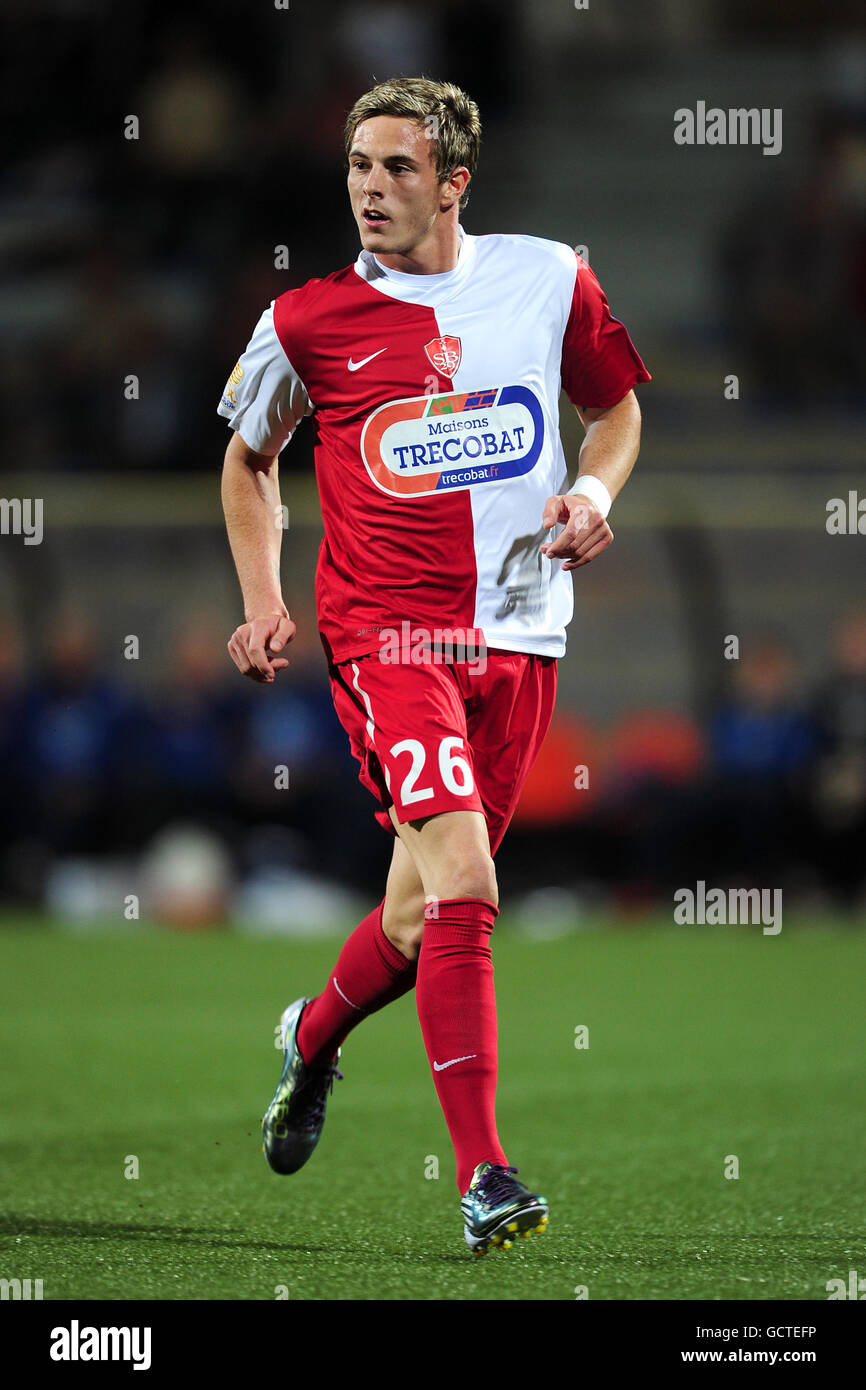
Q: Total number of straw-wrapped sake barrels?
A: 0